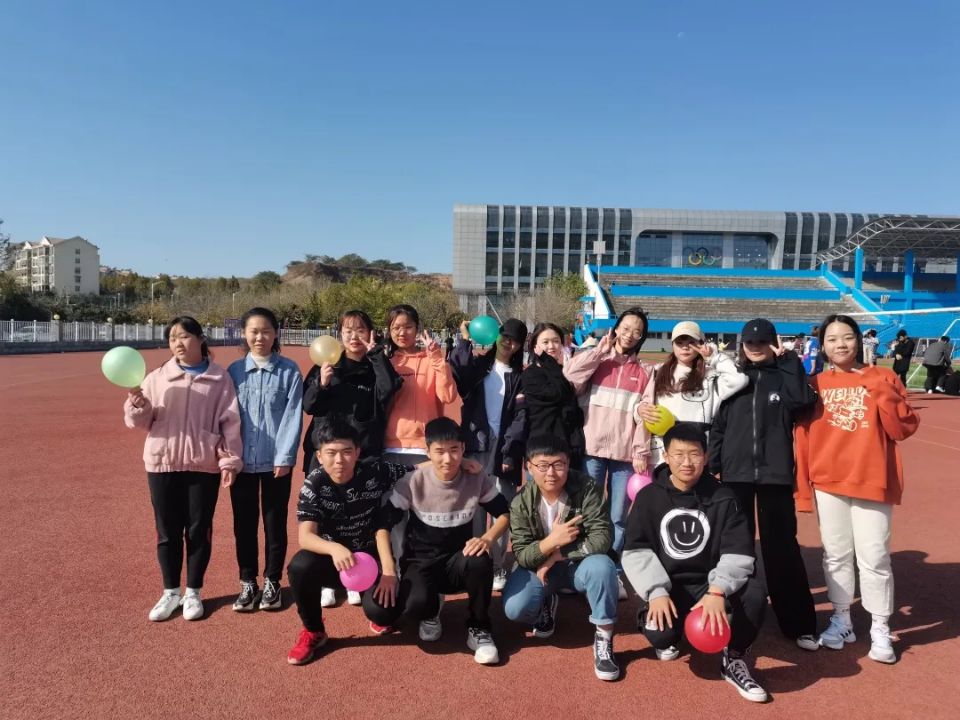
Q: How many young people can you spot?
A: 14